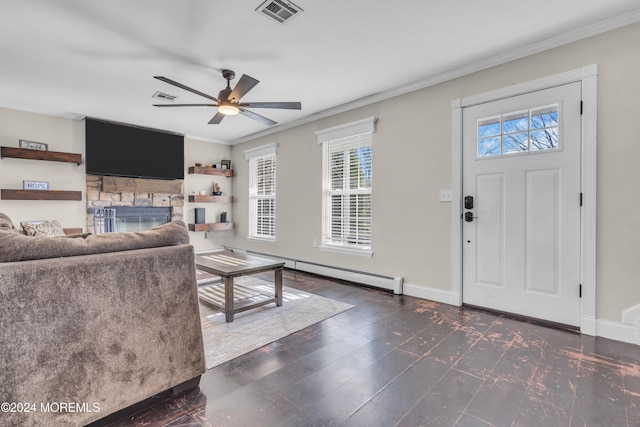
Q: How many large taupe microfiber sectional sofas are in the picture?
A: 1